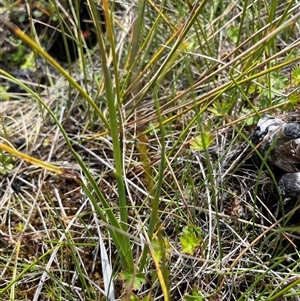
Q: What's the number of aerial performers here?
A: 0